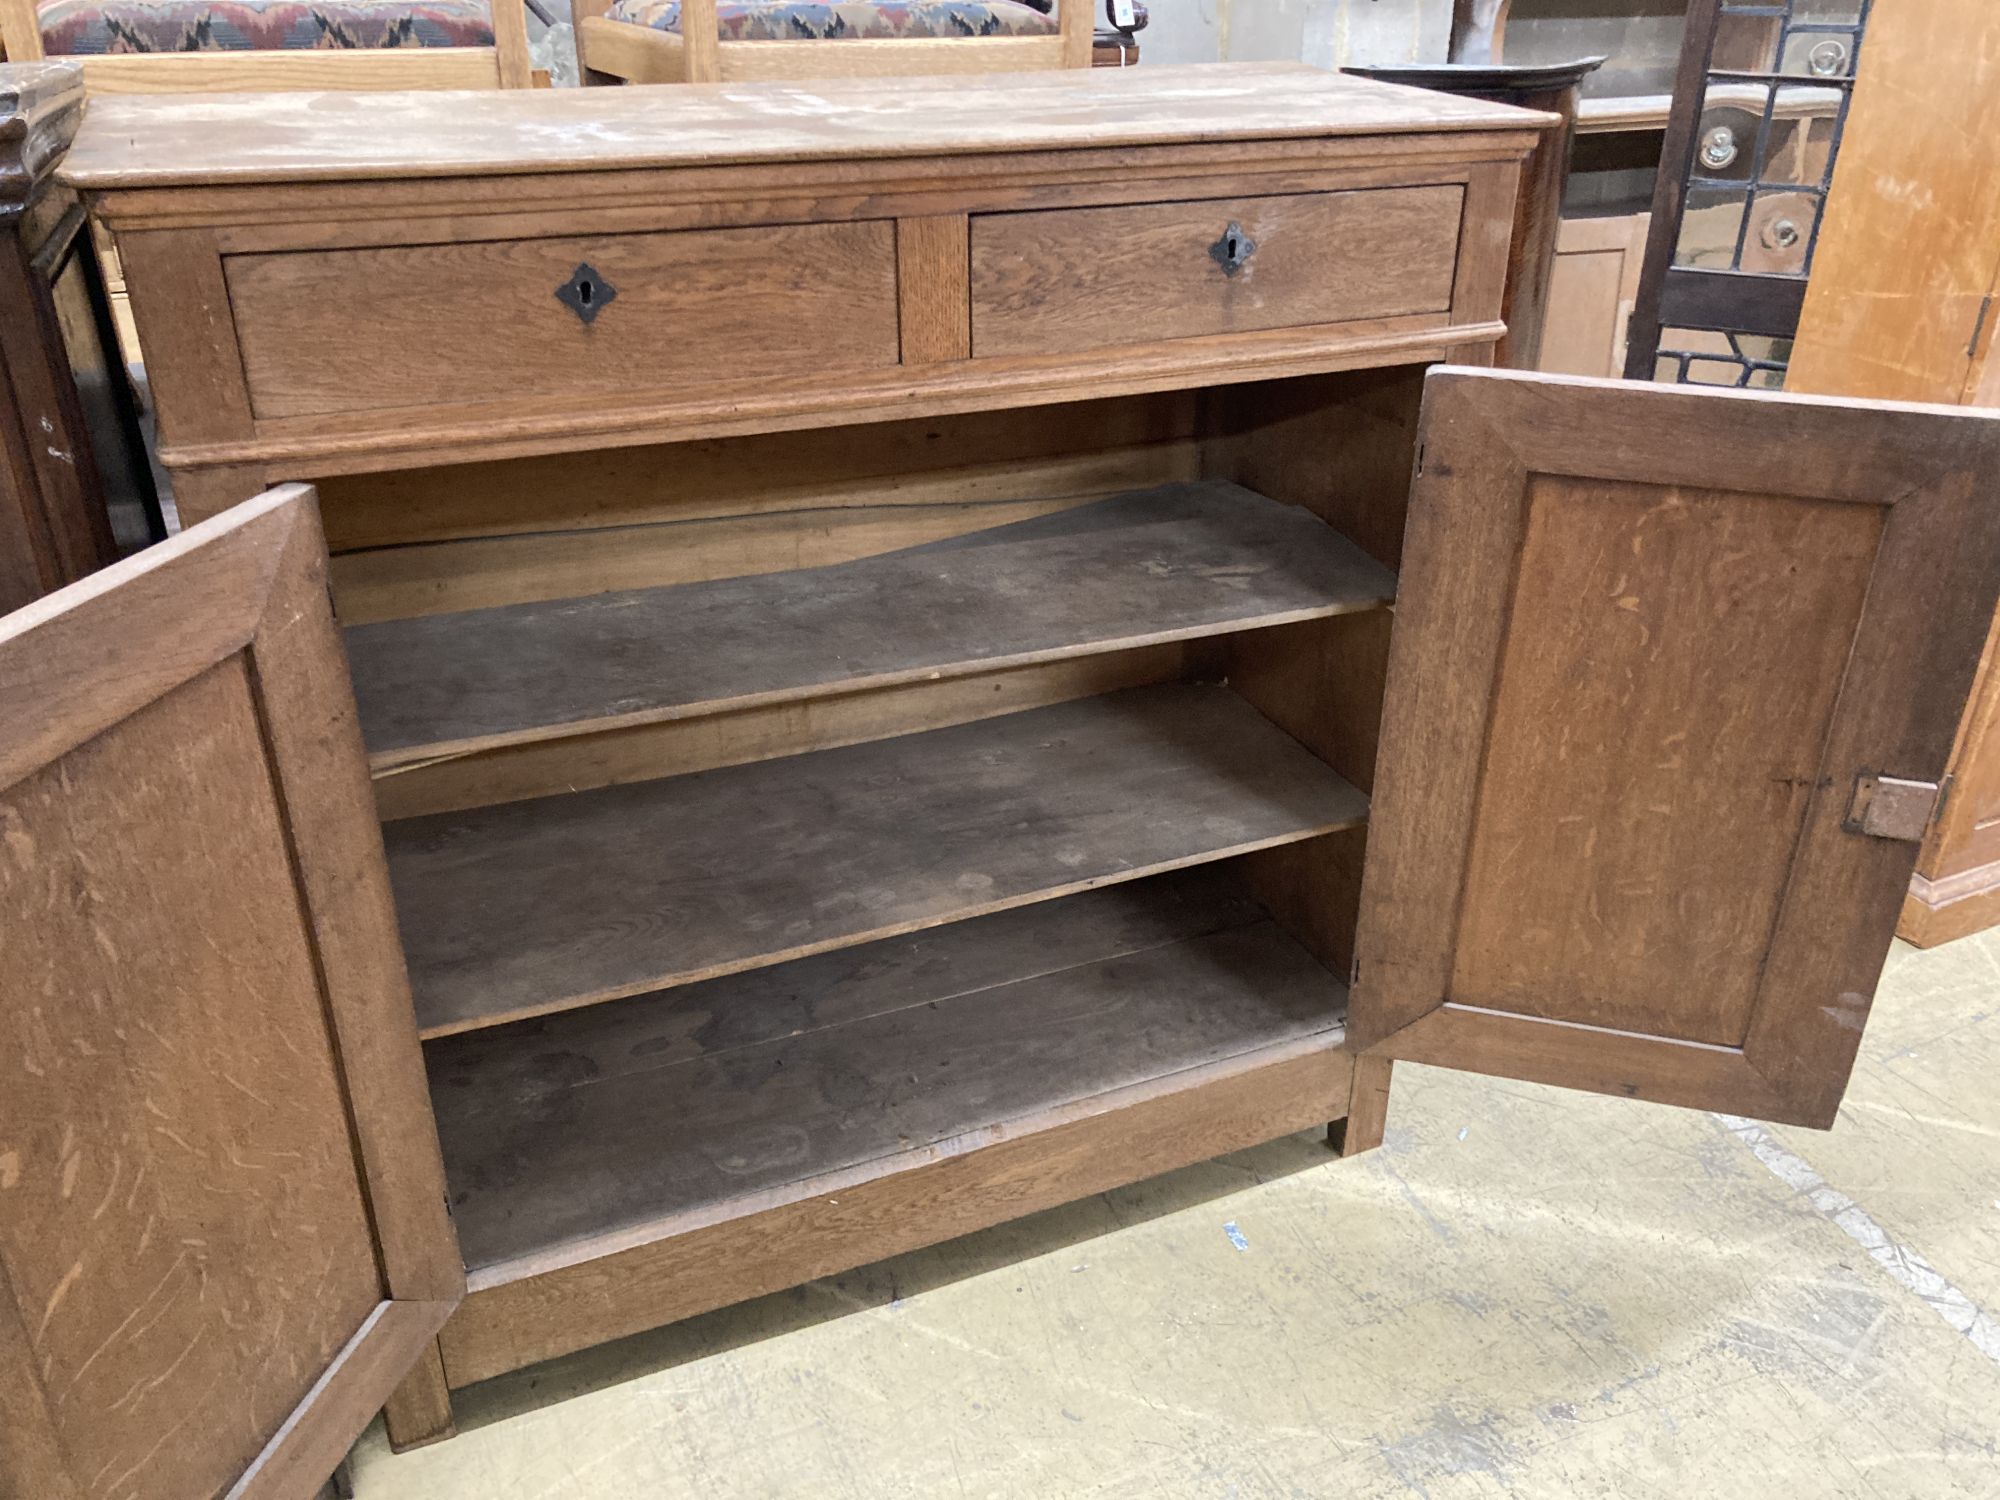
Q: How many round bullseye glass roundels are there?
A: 3